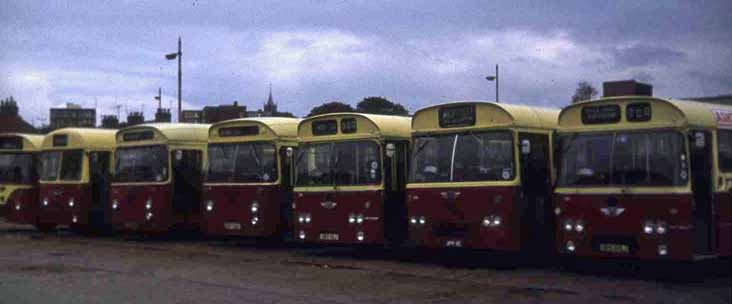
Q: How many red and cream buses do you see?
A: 7